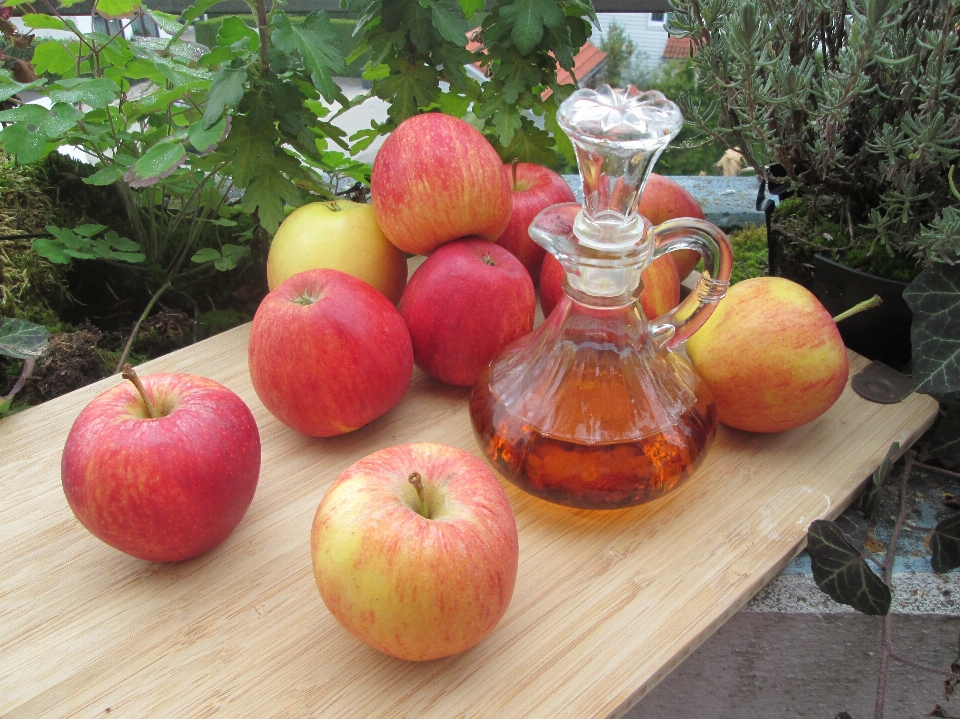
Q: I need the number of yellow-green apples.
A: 1